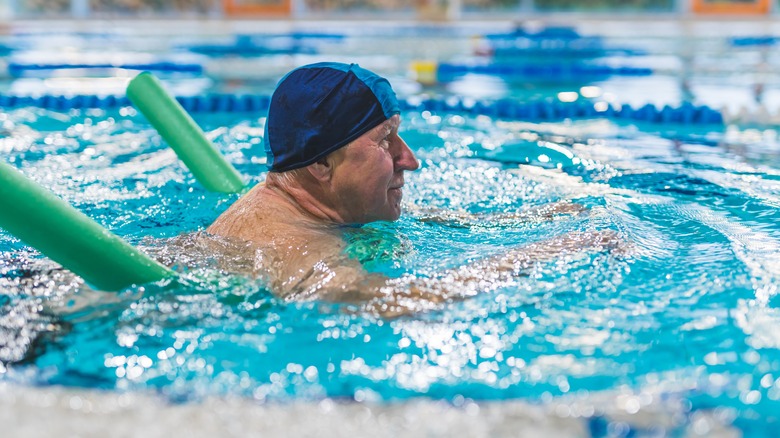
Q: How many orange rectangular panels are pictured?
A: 2